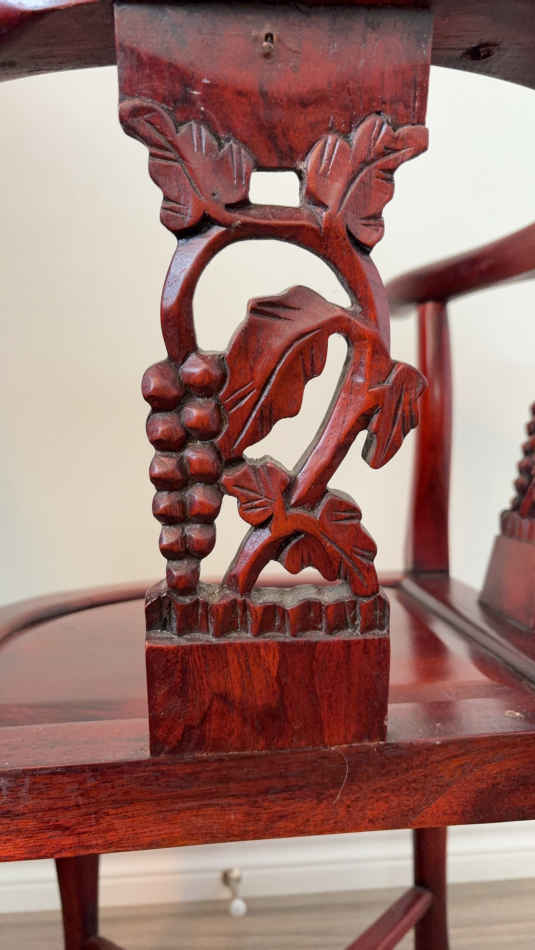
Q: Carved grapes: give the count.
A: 11